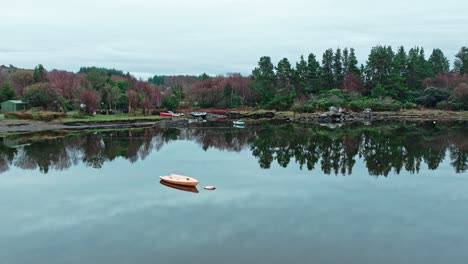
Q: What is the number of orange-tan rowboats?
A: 1